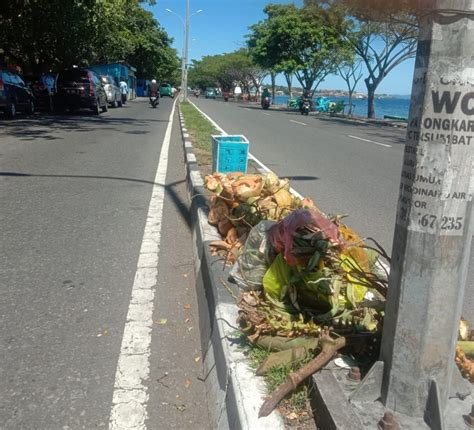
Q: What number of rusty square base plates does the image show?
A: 1